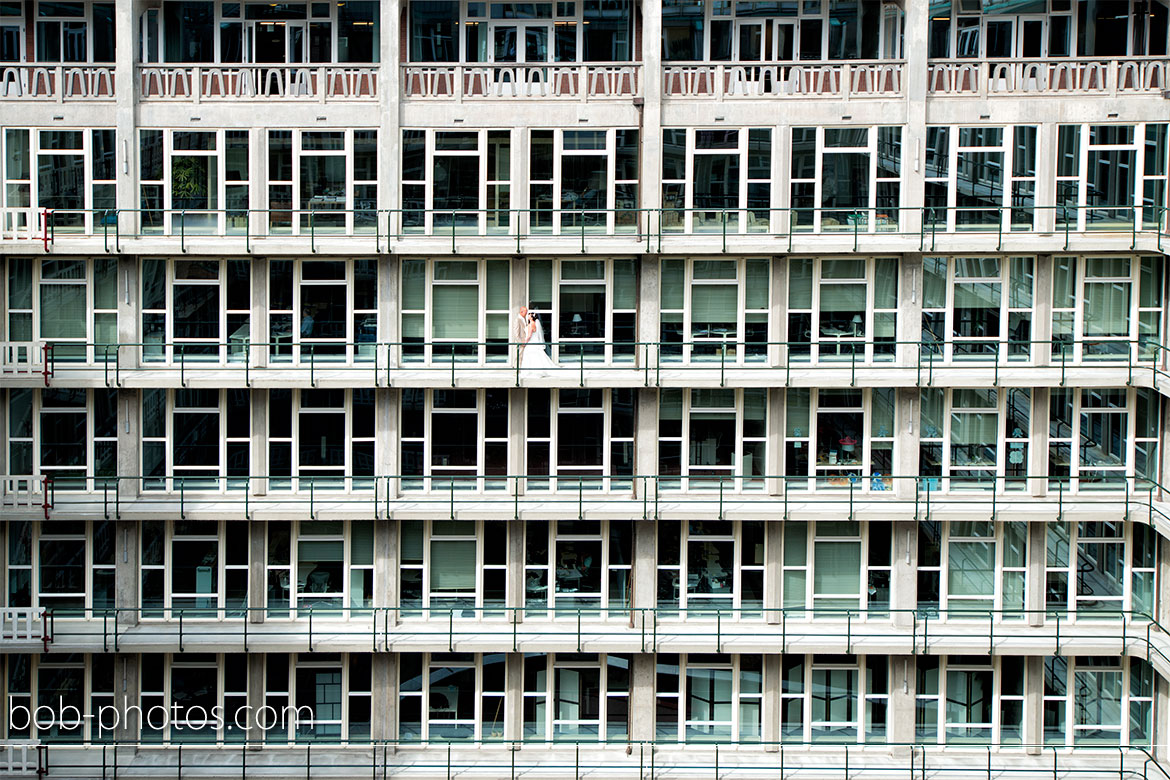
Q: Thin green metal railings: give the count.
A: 5